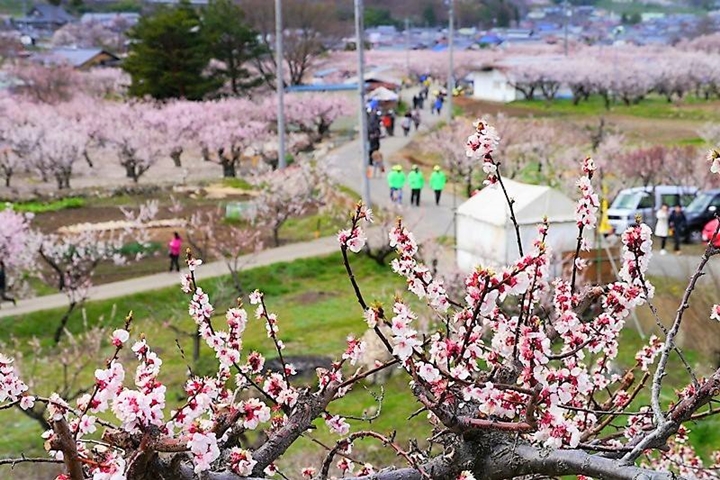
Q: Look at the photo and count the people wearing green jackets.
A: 3